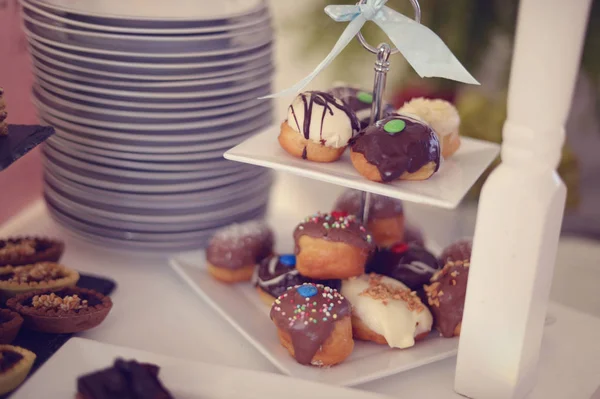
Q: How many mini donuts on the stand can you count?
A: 14